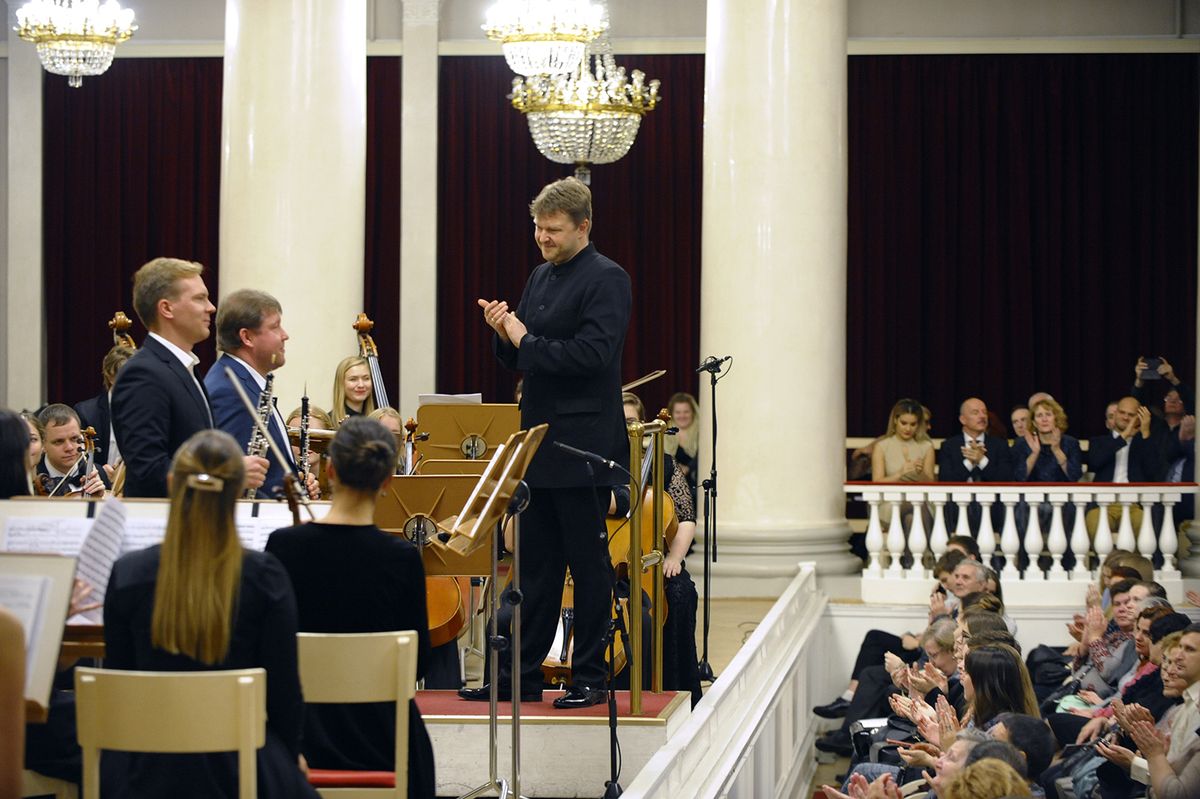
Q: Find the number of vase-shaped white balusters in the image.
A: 14